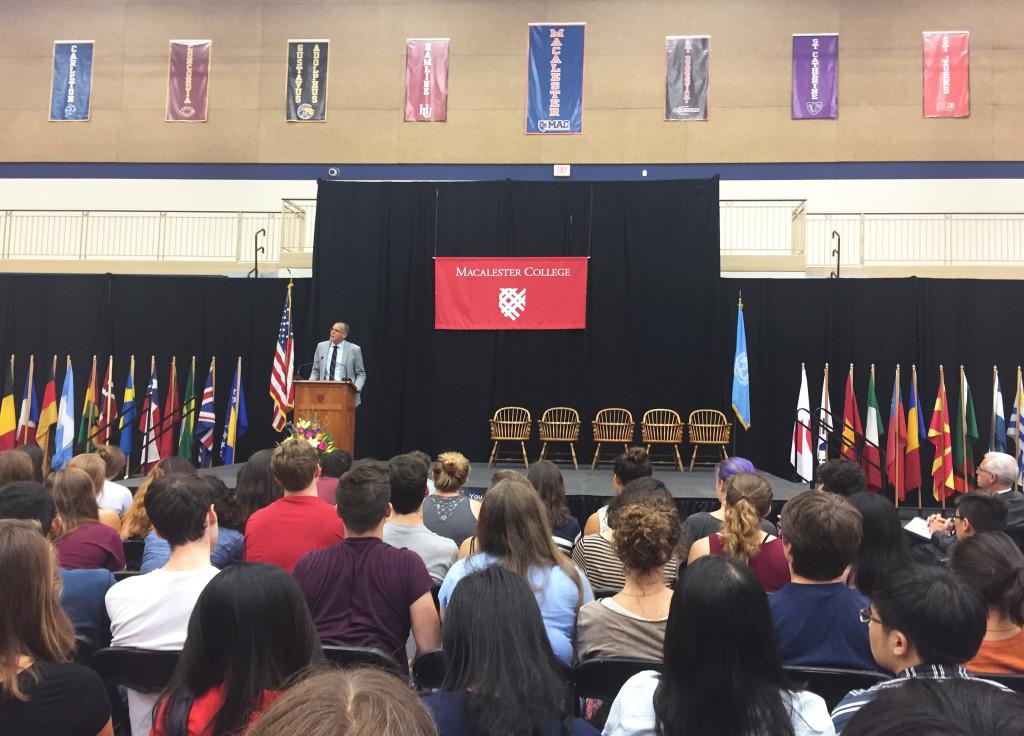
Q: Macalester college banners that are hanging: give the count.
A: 2